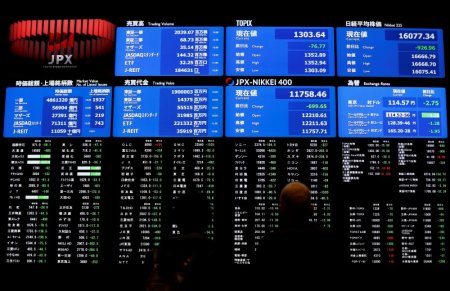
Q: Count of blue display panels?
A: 7